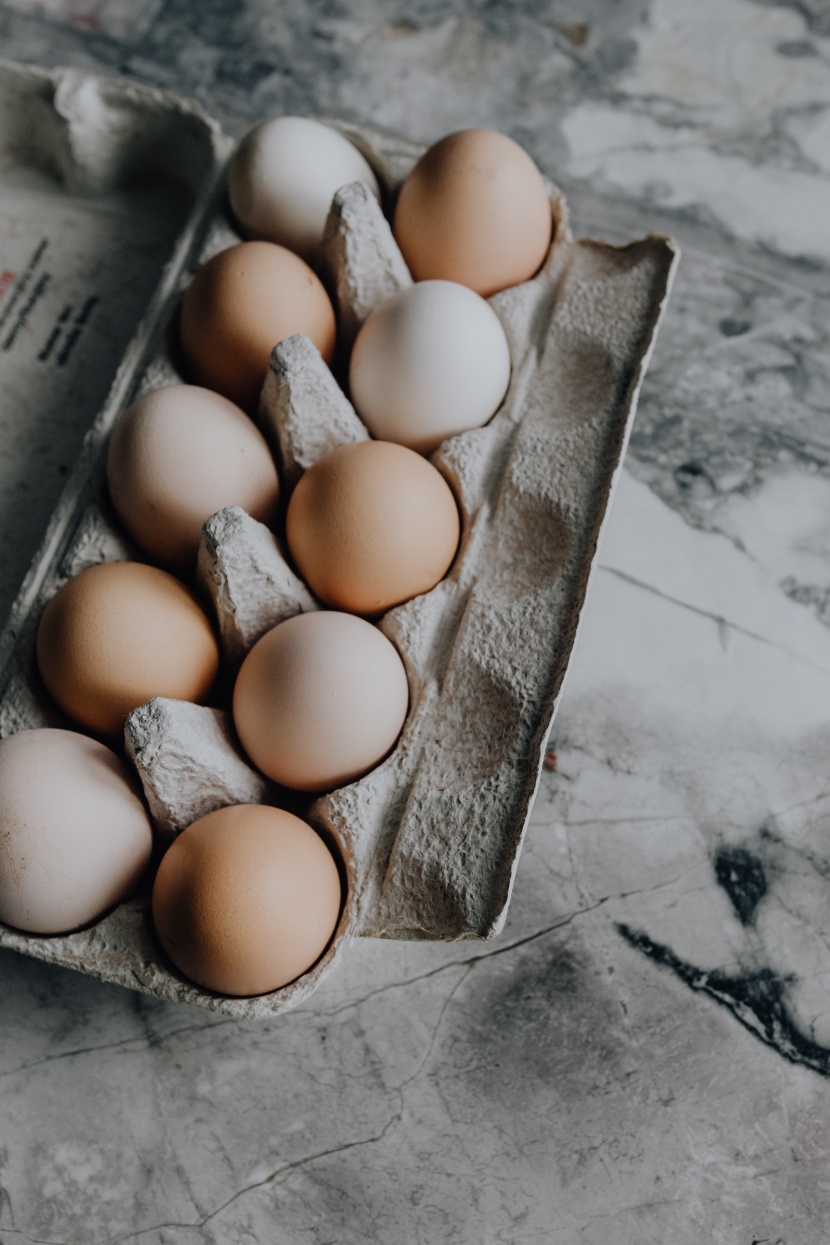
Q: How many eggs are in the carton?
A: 10